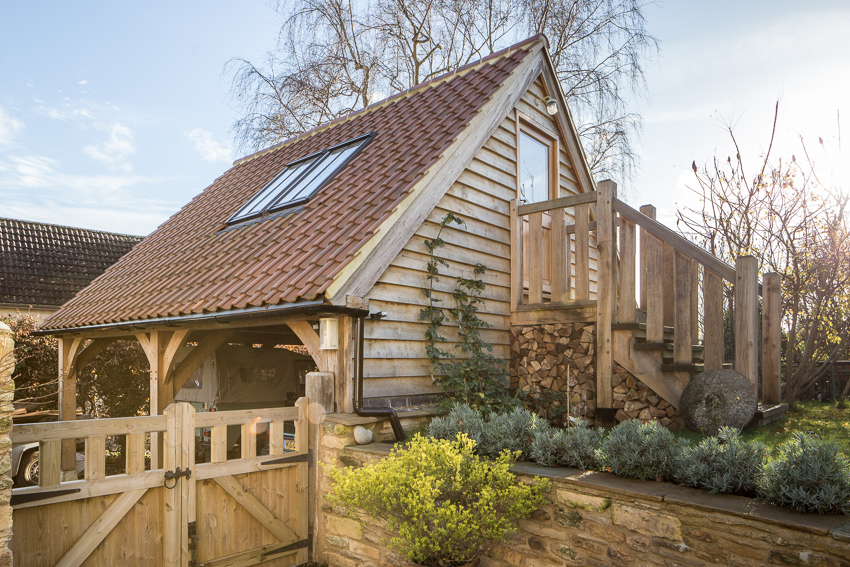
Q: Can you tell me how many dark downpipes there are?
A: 1